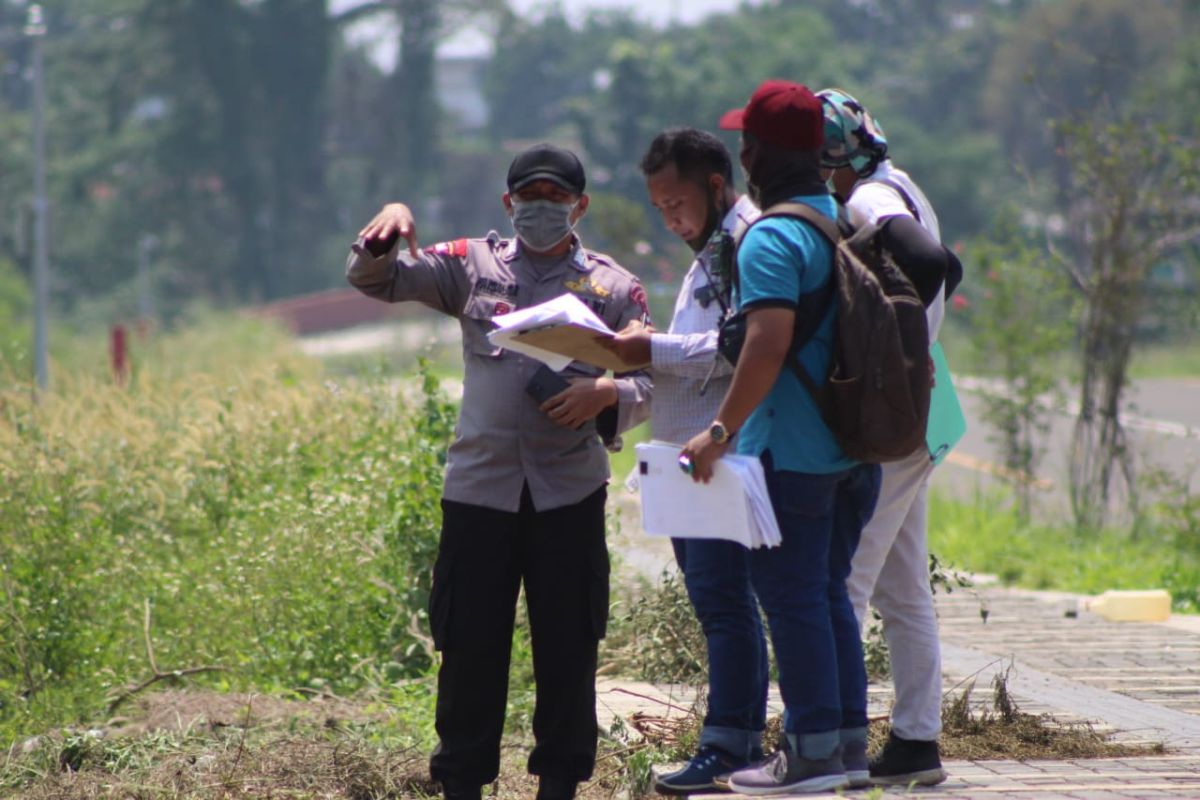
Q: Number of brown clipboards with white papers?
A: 1